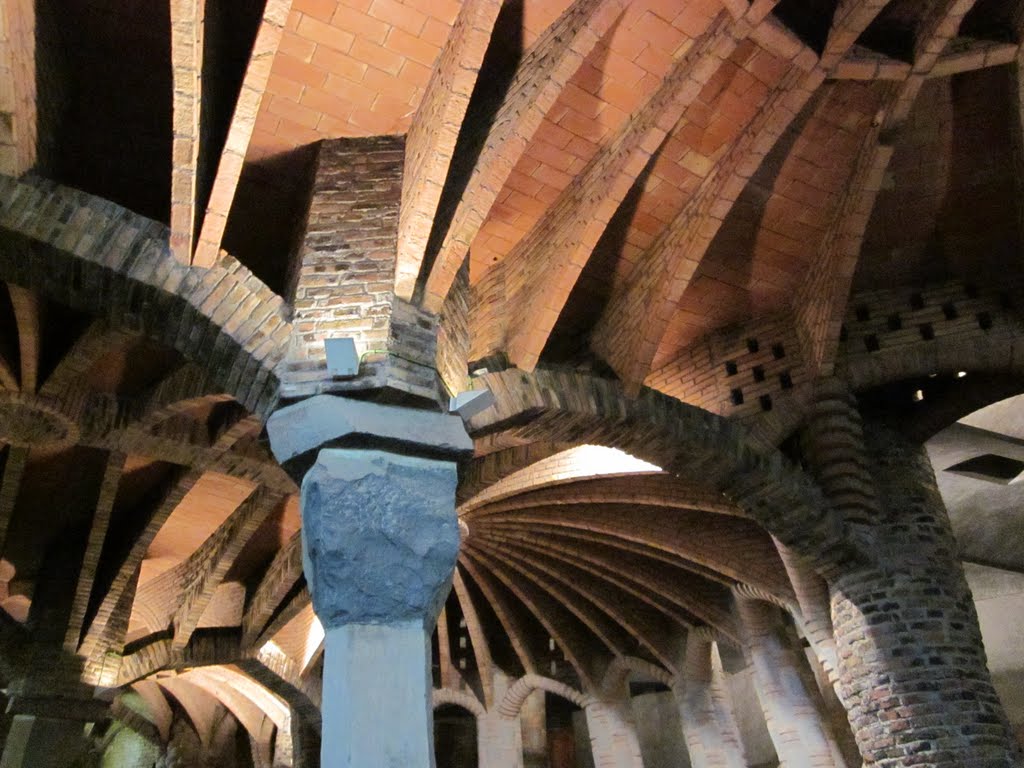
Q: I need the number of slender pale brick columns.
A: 4